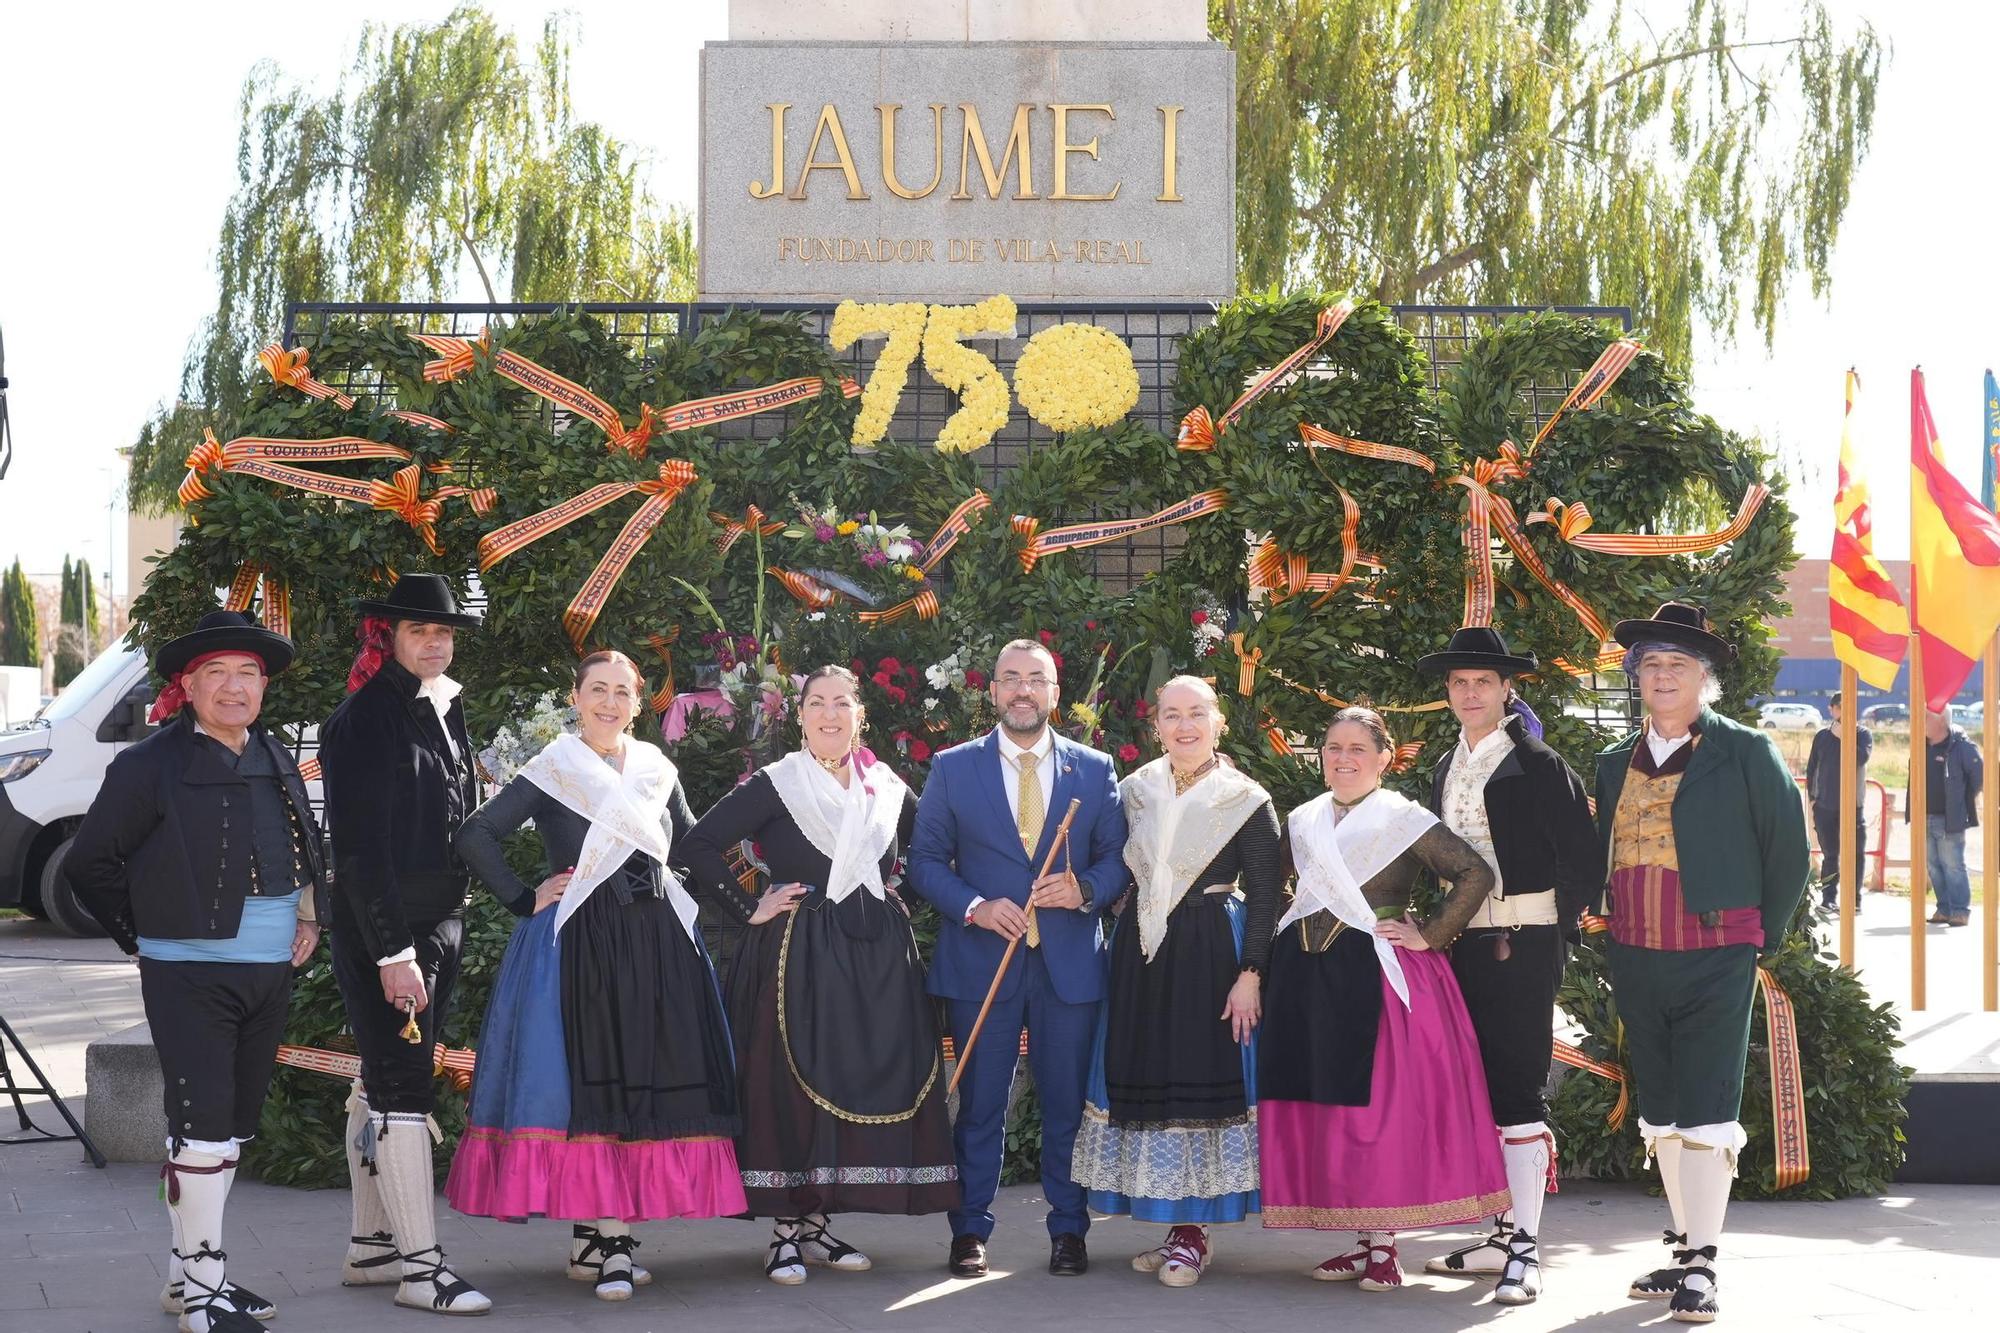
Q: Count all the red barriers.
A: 1